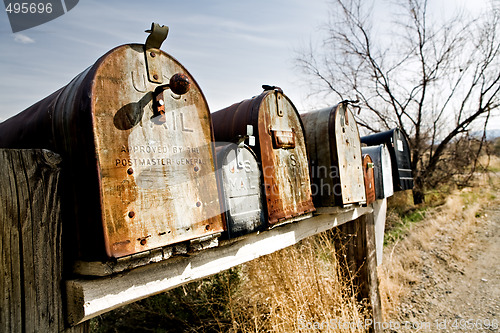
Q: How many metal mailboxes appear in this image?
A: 7